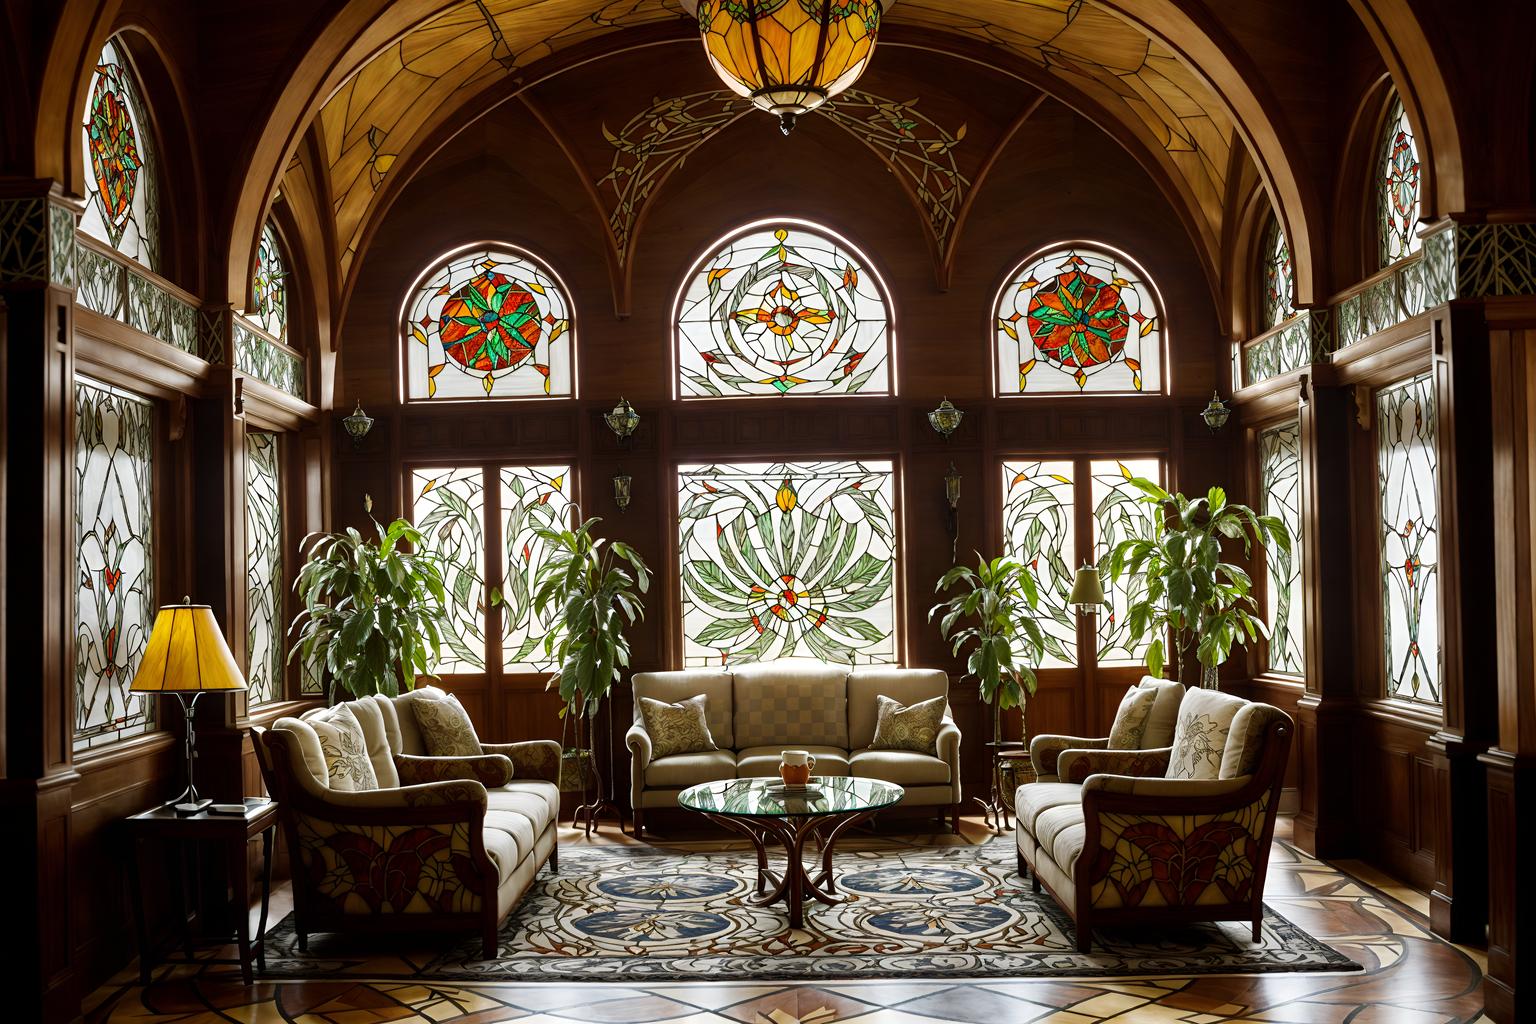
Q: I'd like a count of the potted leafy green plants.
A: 4